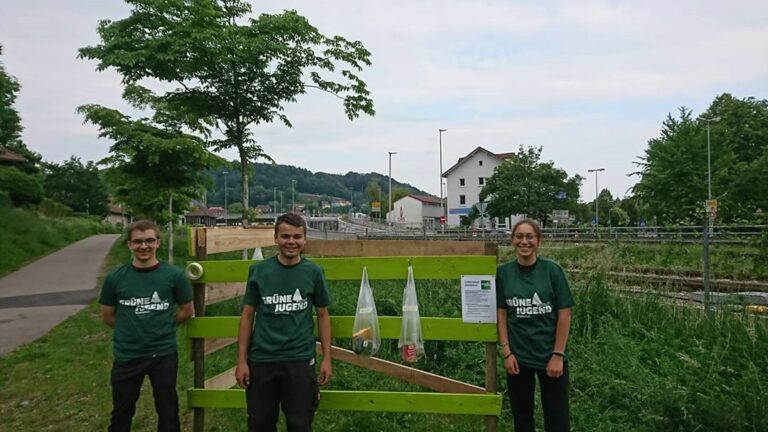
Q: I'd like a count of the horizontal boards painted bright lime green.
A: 3